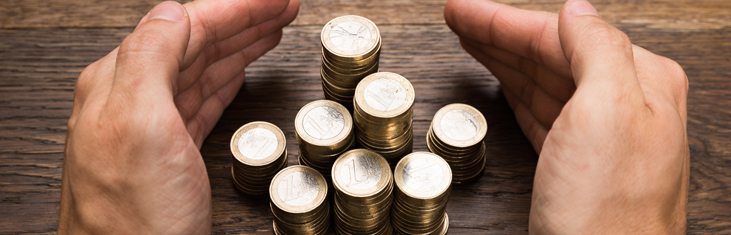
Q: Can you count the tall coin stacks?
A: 8